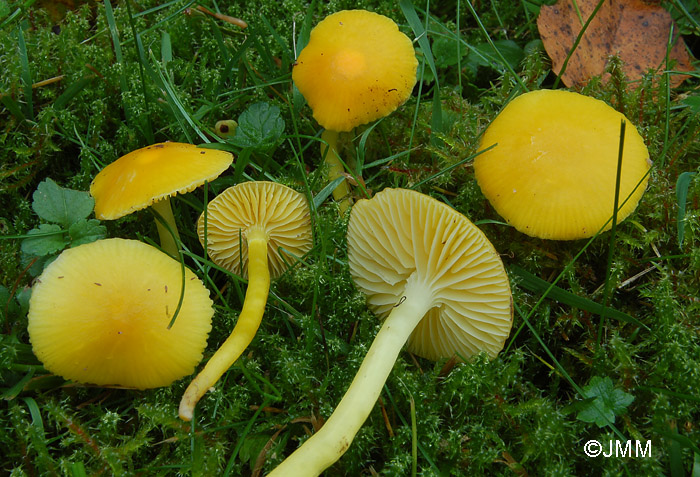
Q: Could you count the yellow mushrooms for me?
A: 6